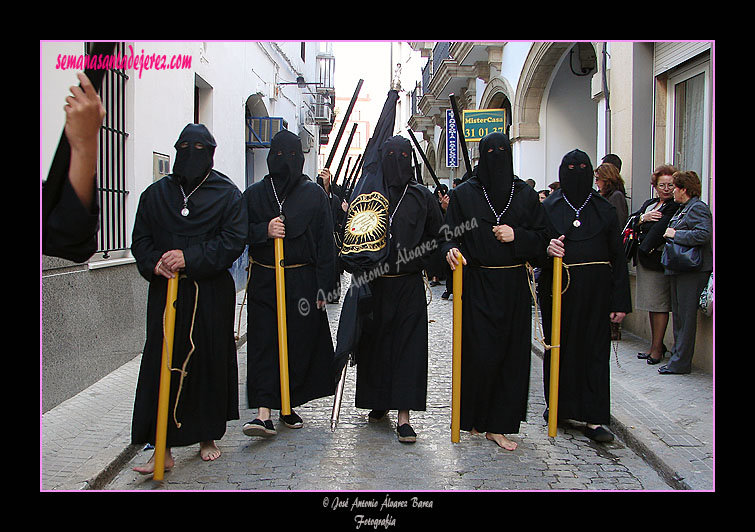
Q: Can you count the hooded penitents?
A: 5